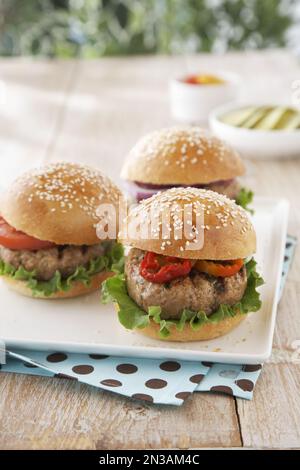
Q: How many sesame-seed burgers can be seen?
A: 3